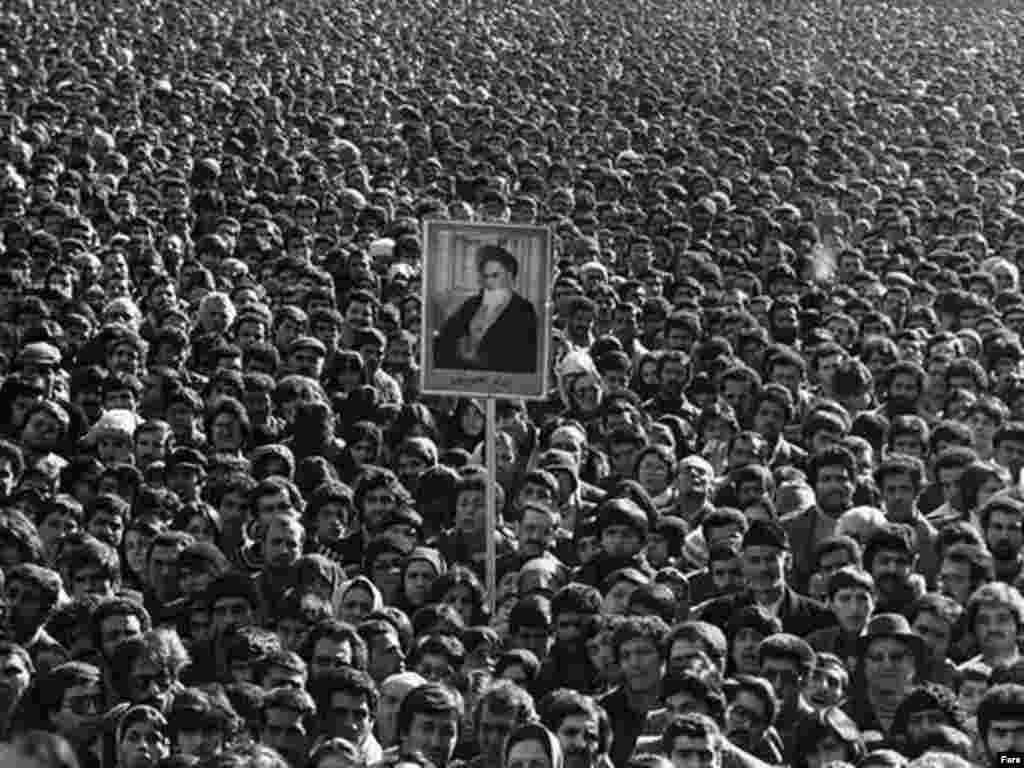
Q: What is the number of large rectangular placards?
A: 1